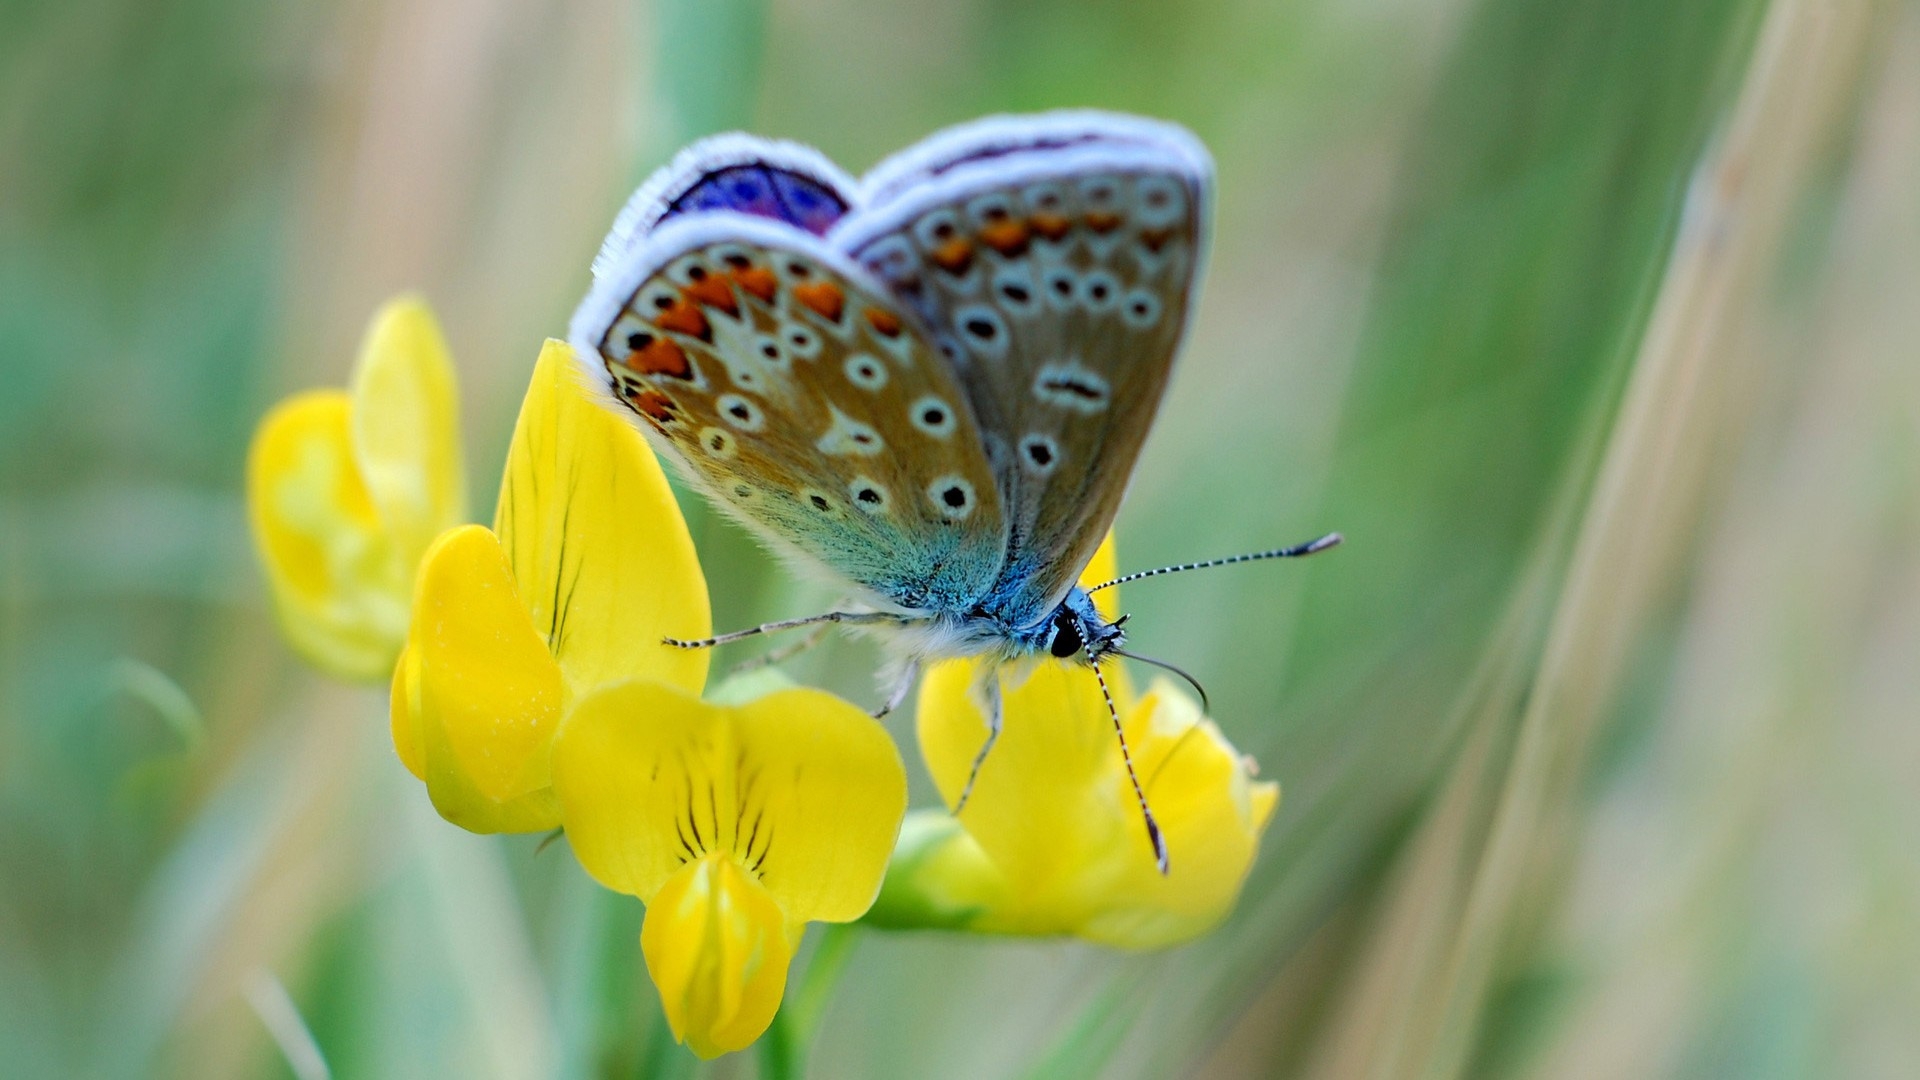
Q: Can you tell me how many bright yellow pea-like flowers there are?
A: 4